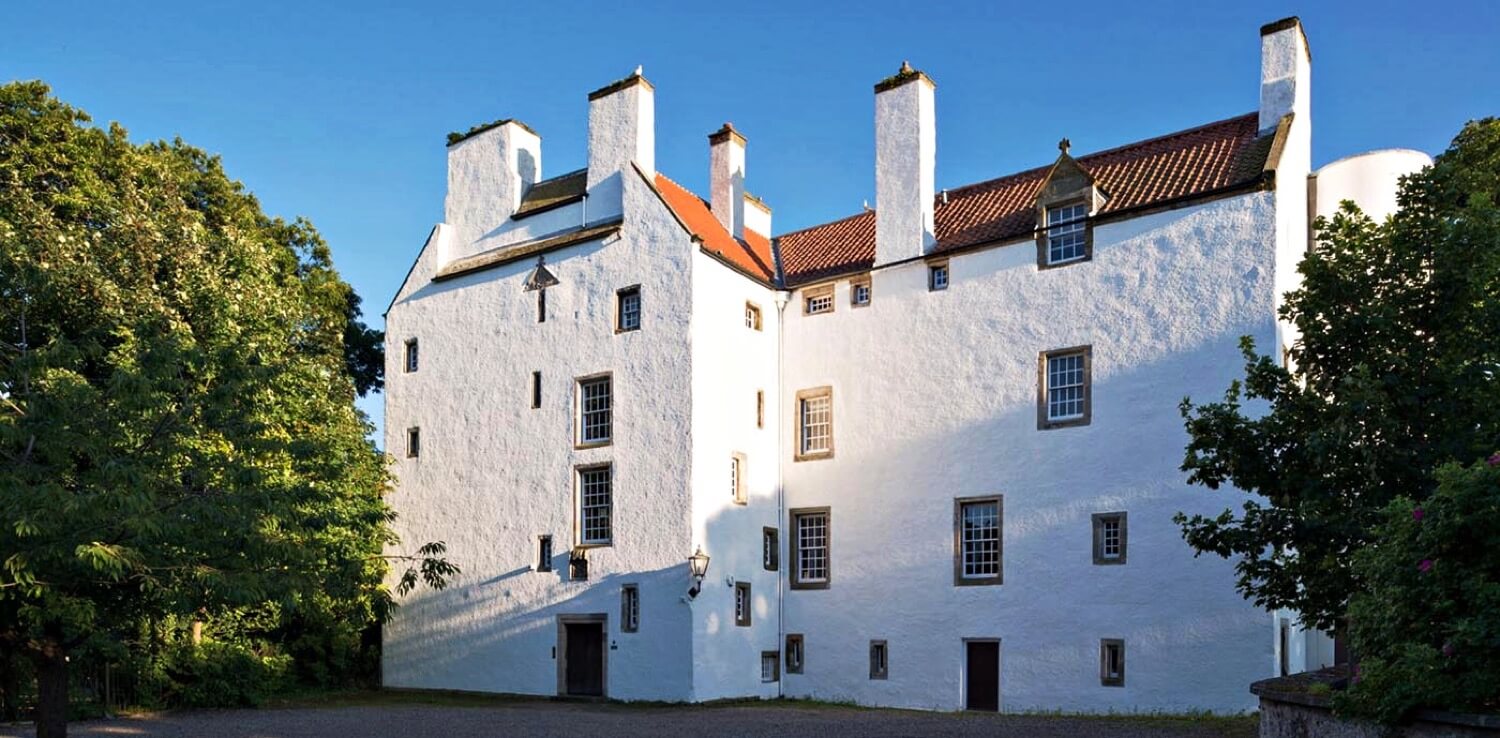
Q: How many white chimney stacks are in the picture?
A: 6